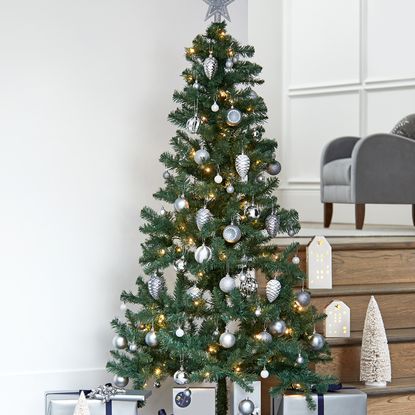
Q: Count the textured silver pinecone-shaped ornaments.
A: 6